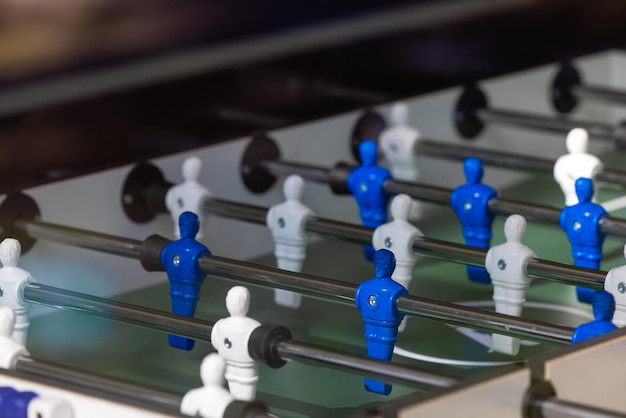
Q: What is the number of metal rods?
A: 8